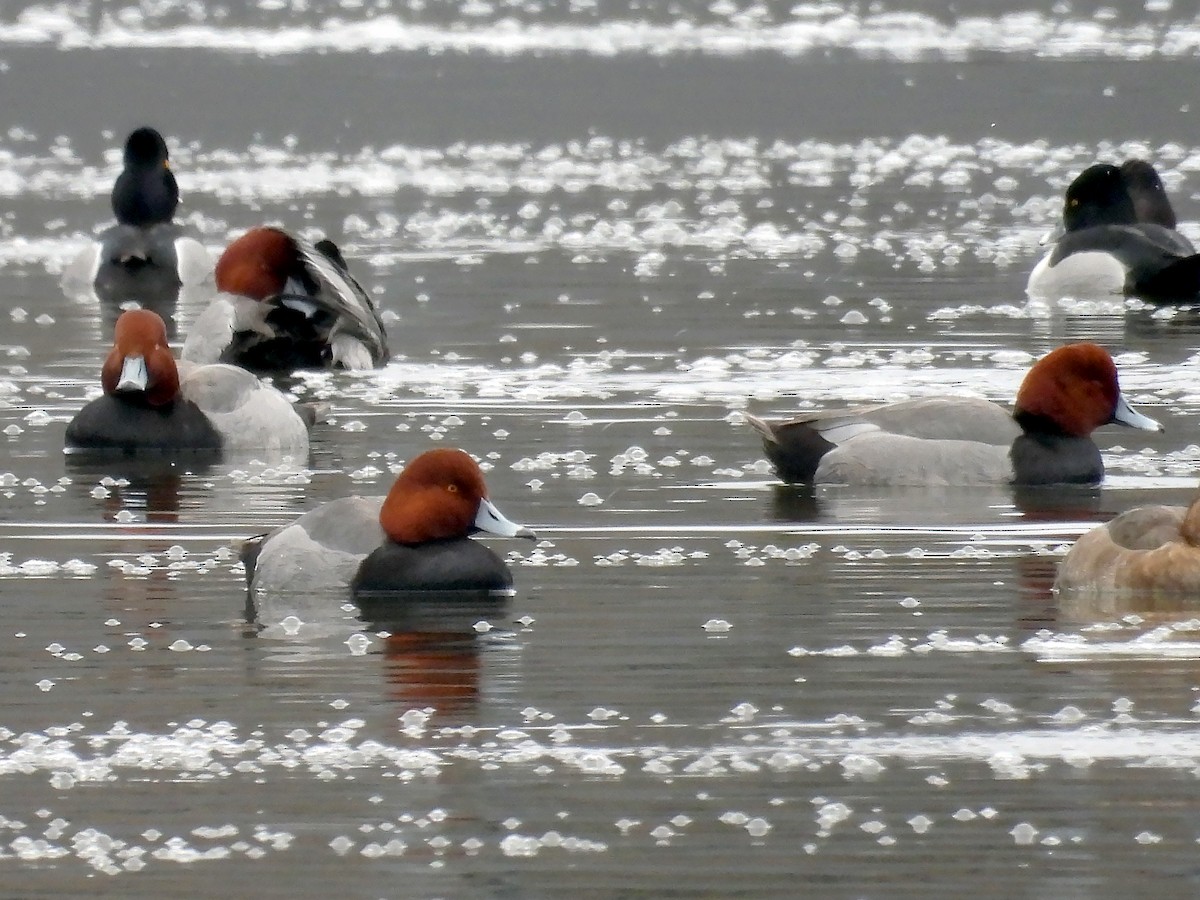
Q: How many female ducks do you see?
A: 1